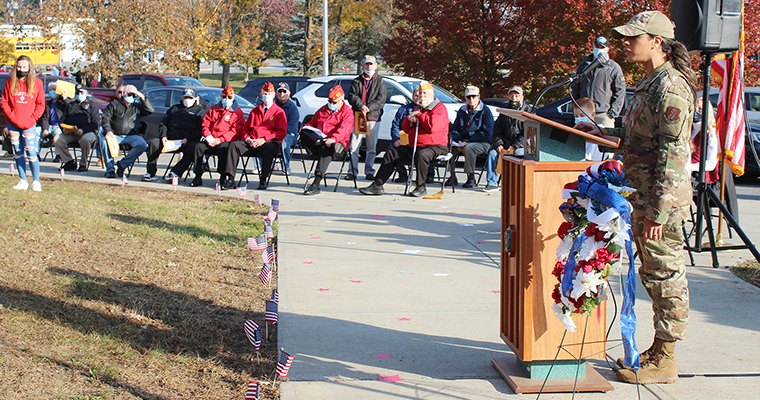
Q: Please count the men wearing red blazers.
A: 4